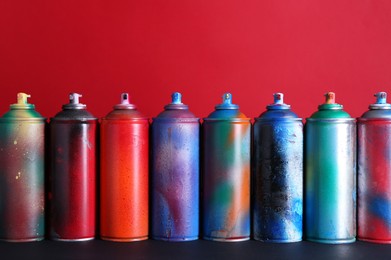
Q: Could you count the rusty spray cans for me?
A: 0